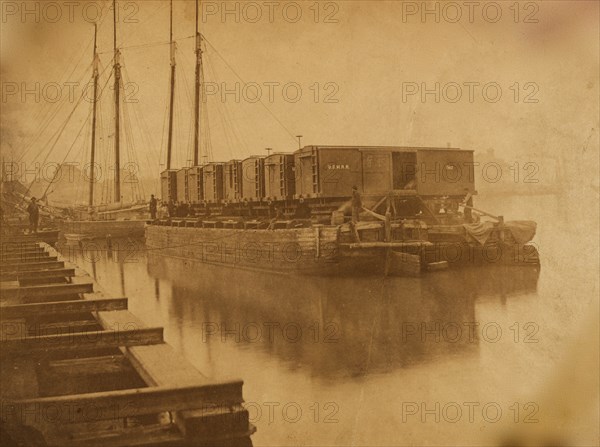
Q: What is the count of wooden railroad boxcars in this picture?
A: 8